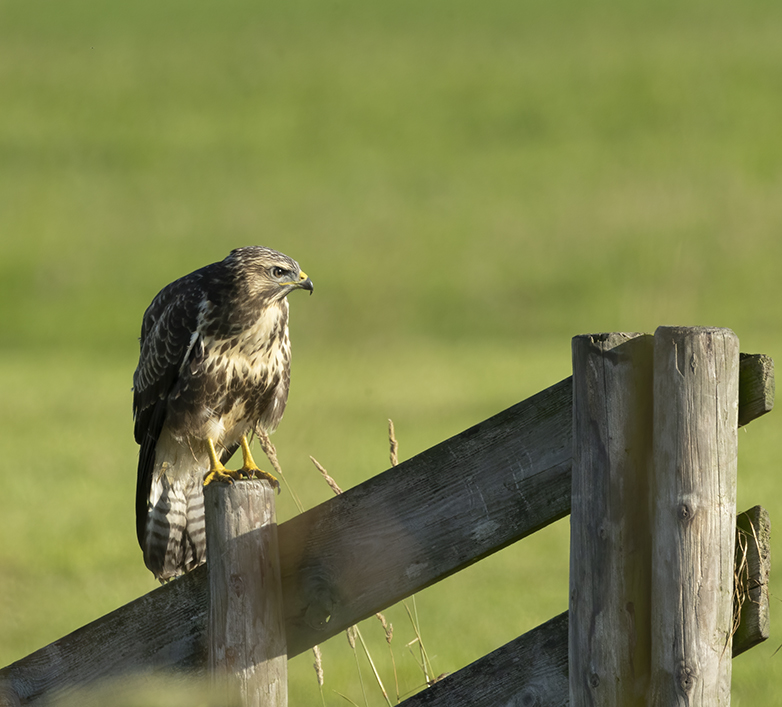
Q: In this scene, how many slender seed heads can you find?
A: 6